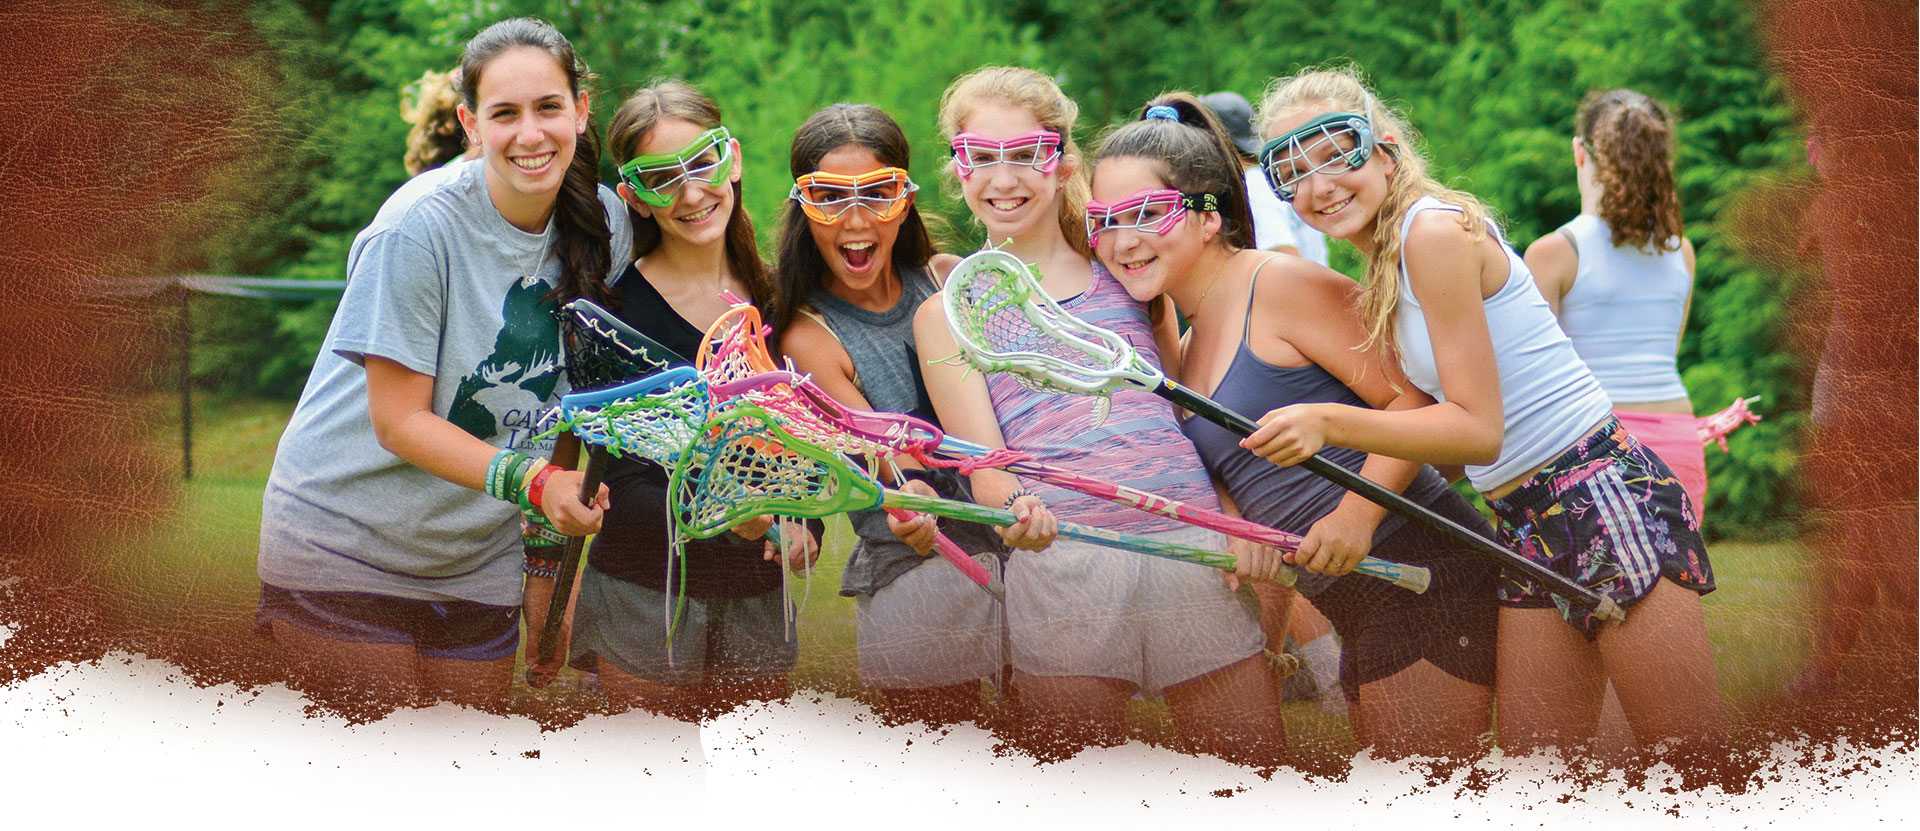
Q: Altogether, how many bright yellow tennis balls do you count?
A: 0